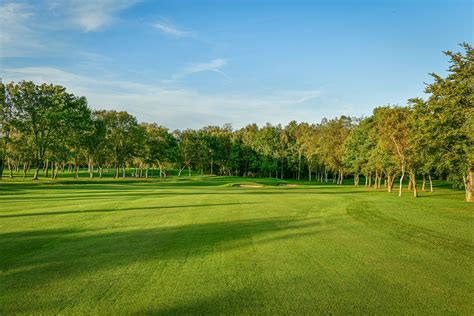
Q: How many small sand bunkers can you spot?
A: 2